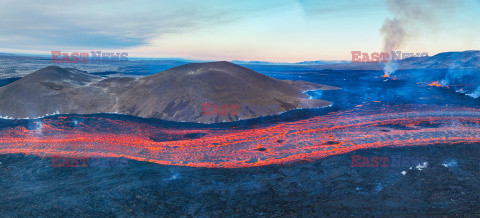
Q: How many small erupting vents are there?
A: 2